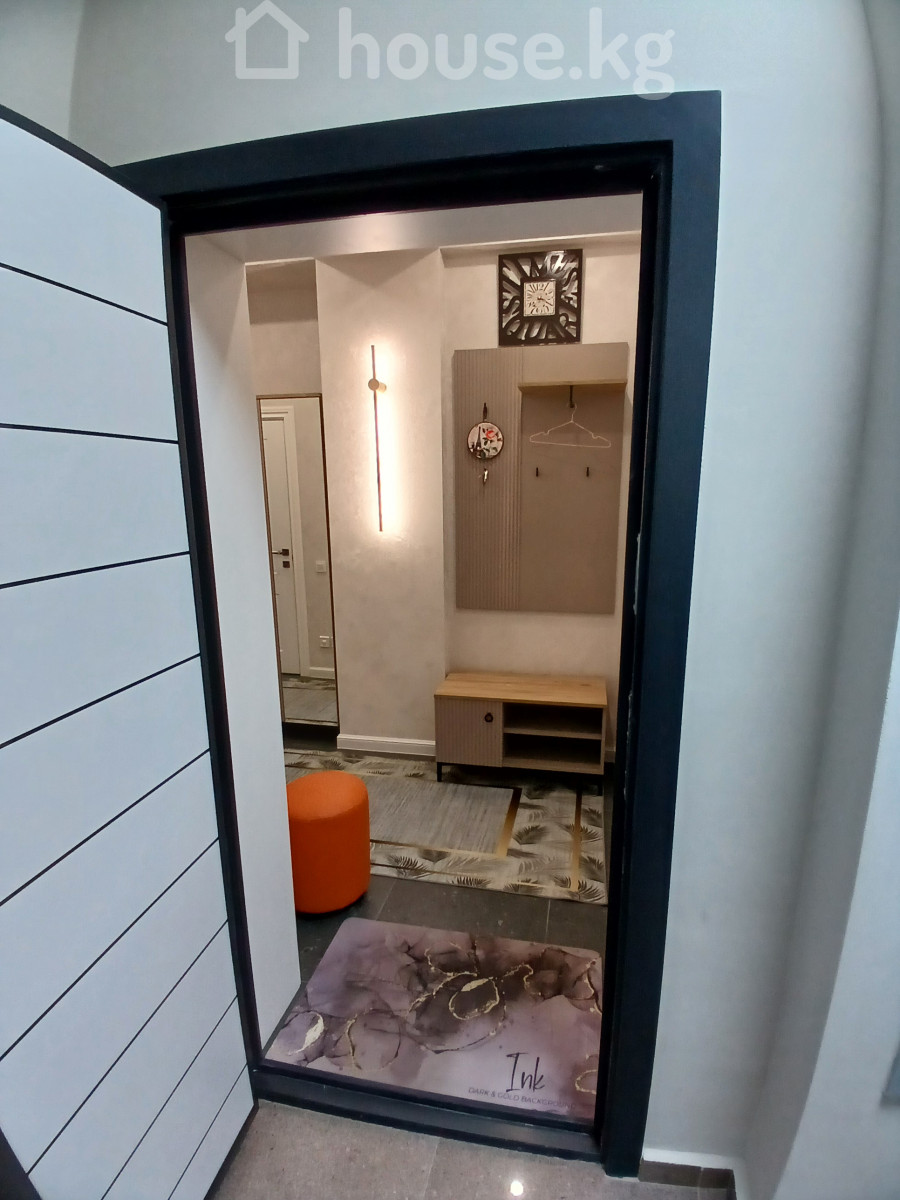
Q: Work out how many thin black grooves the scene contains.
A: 9